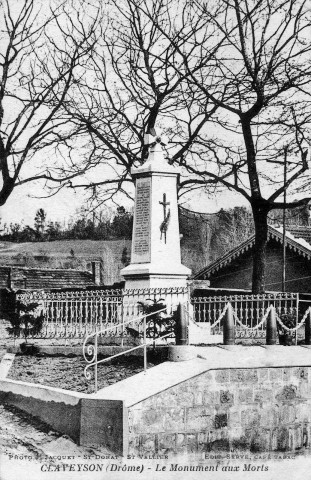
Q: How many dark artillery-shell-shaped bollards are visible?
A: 4